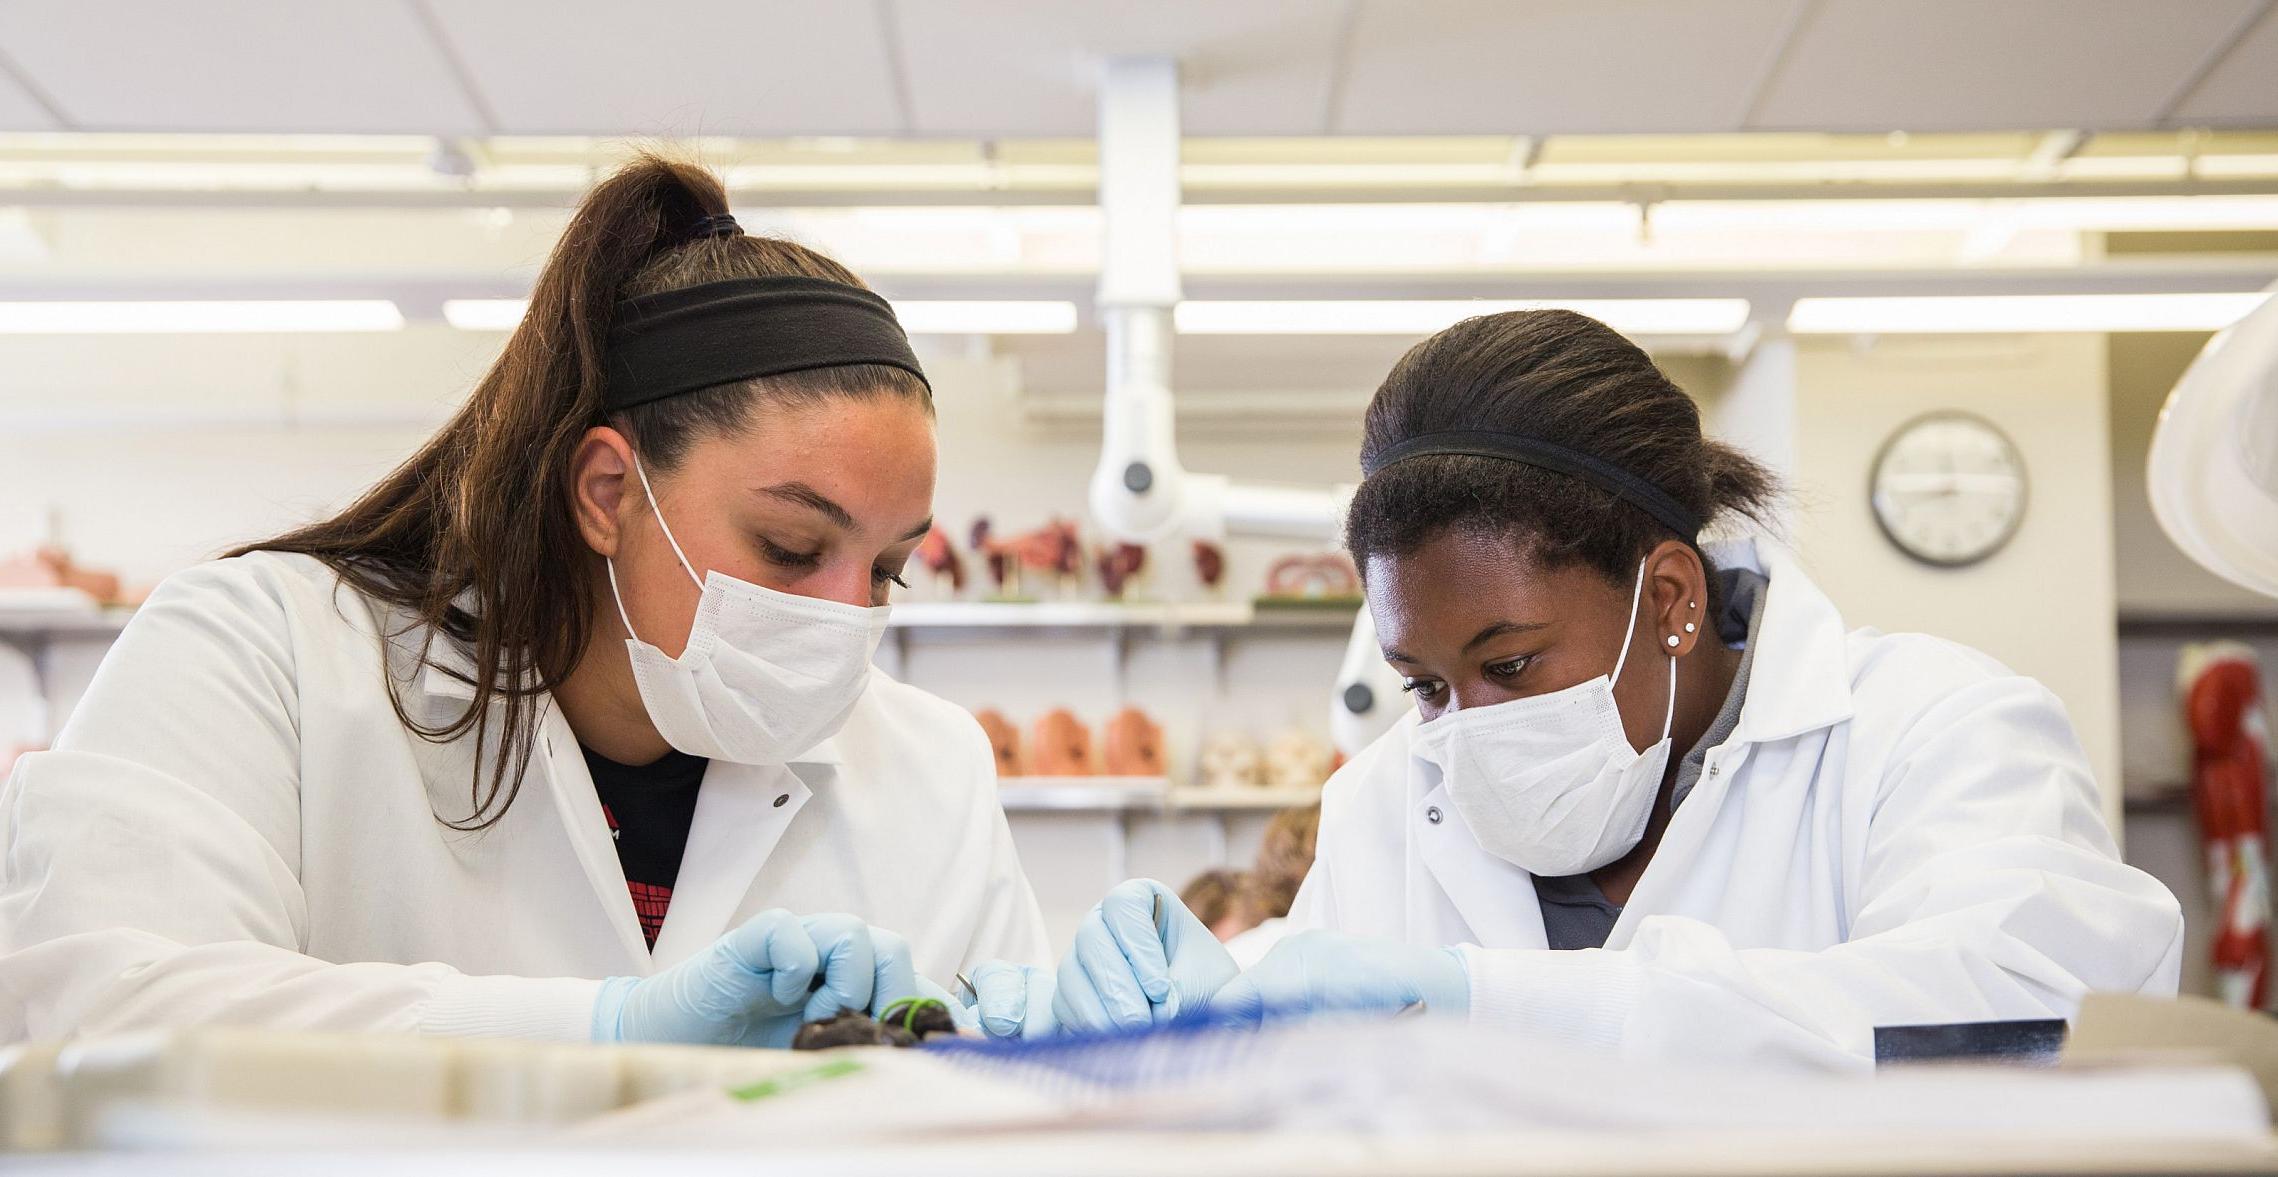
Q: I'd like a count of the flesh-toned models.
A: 3